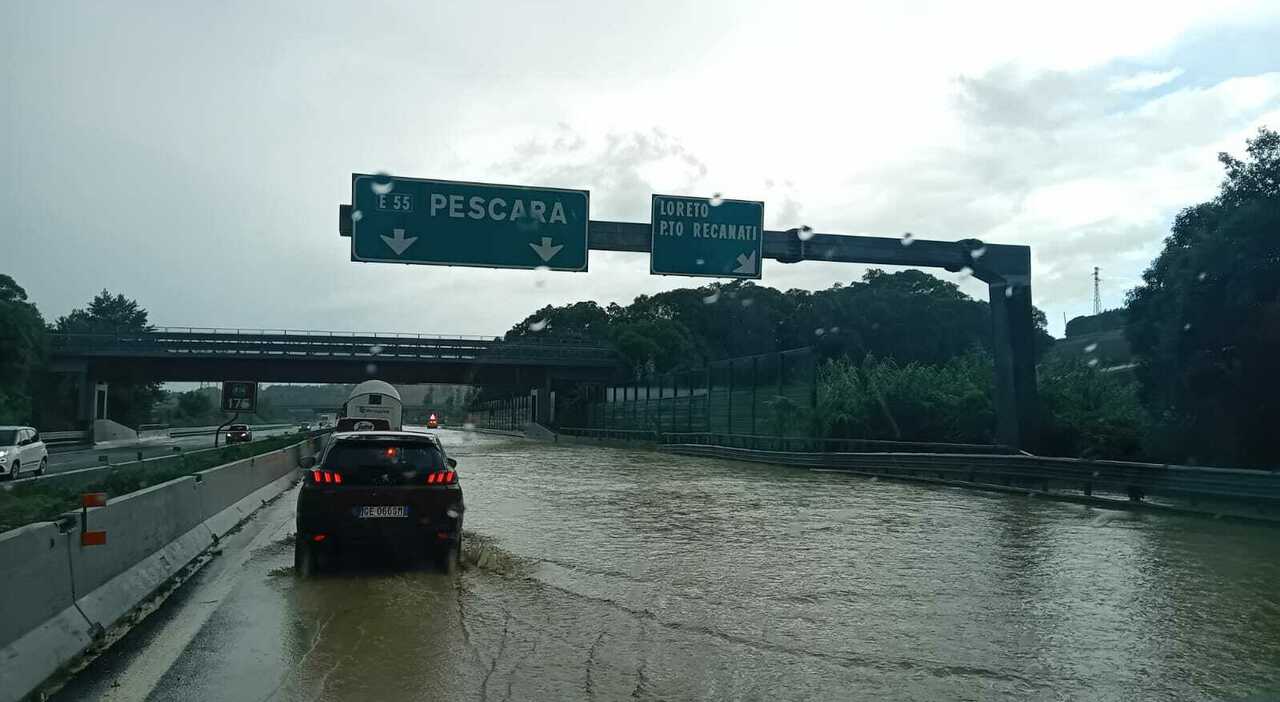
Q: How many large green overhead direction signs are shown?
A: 2